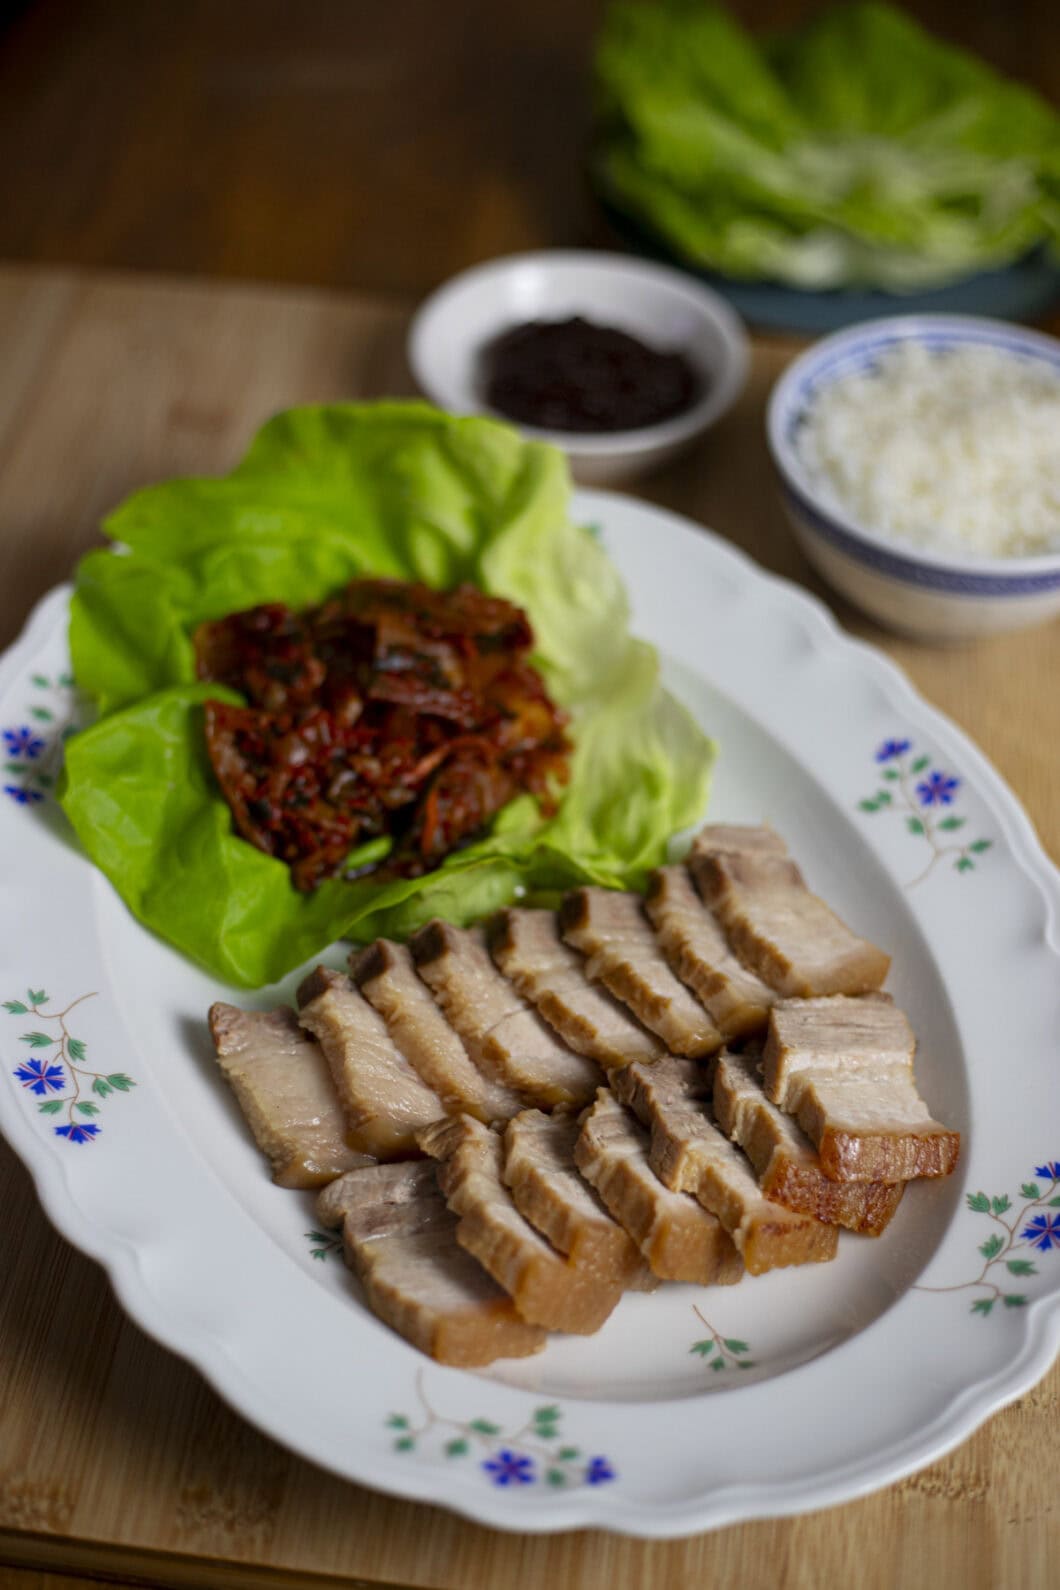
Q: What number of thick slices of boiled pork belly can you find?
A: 15